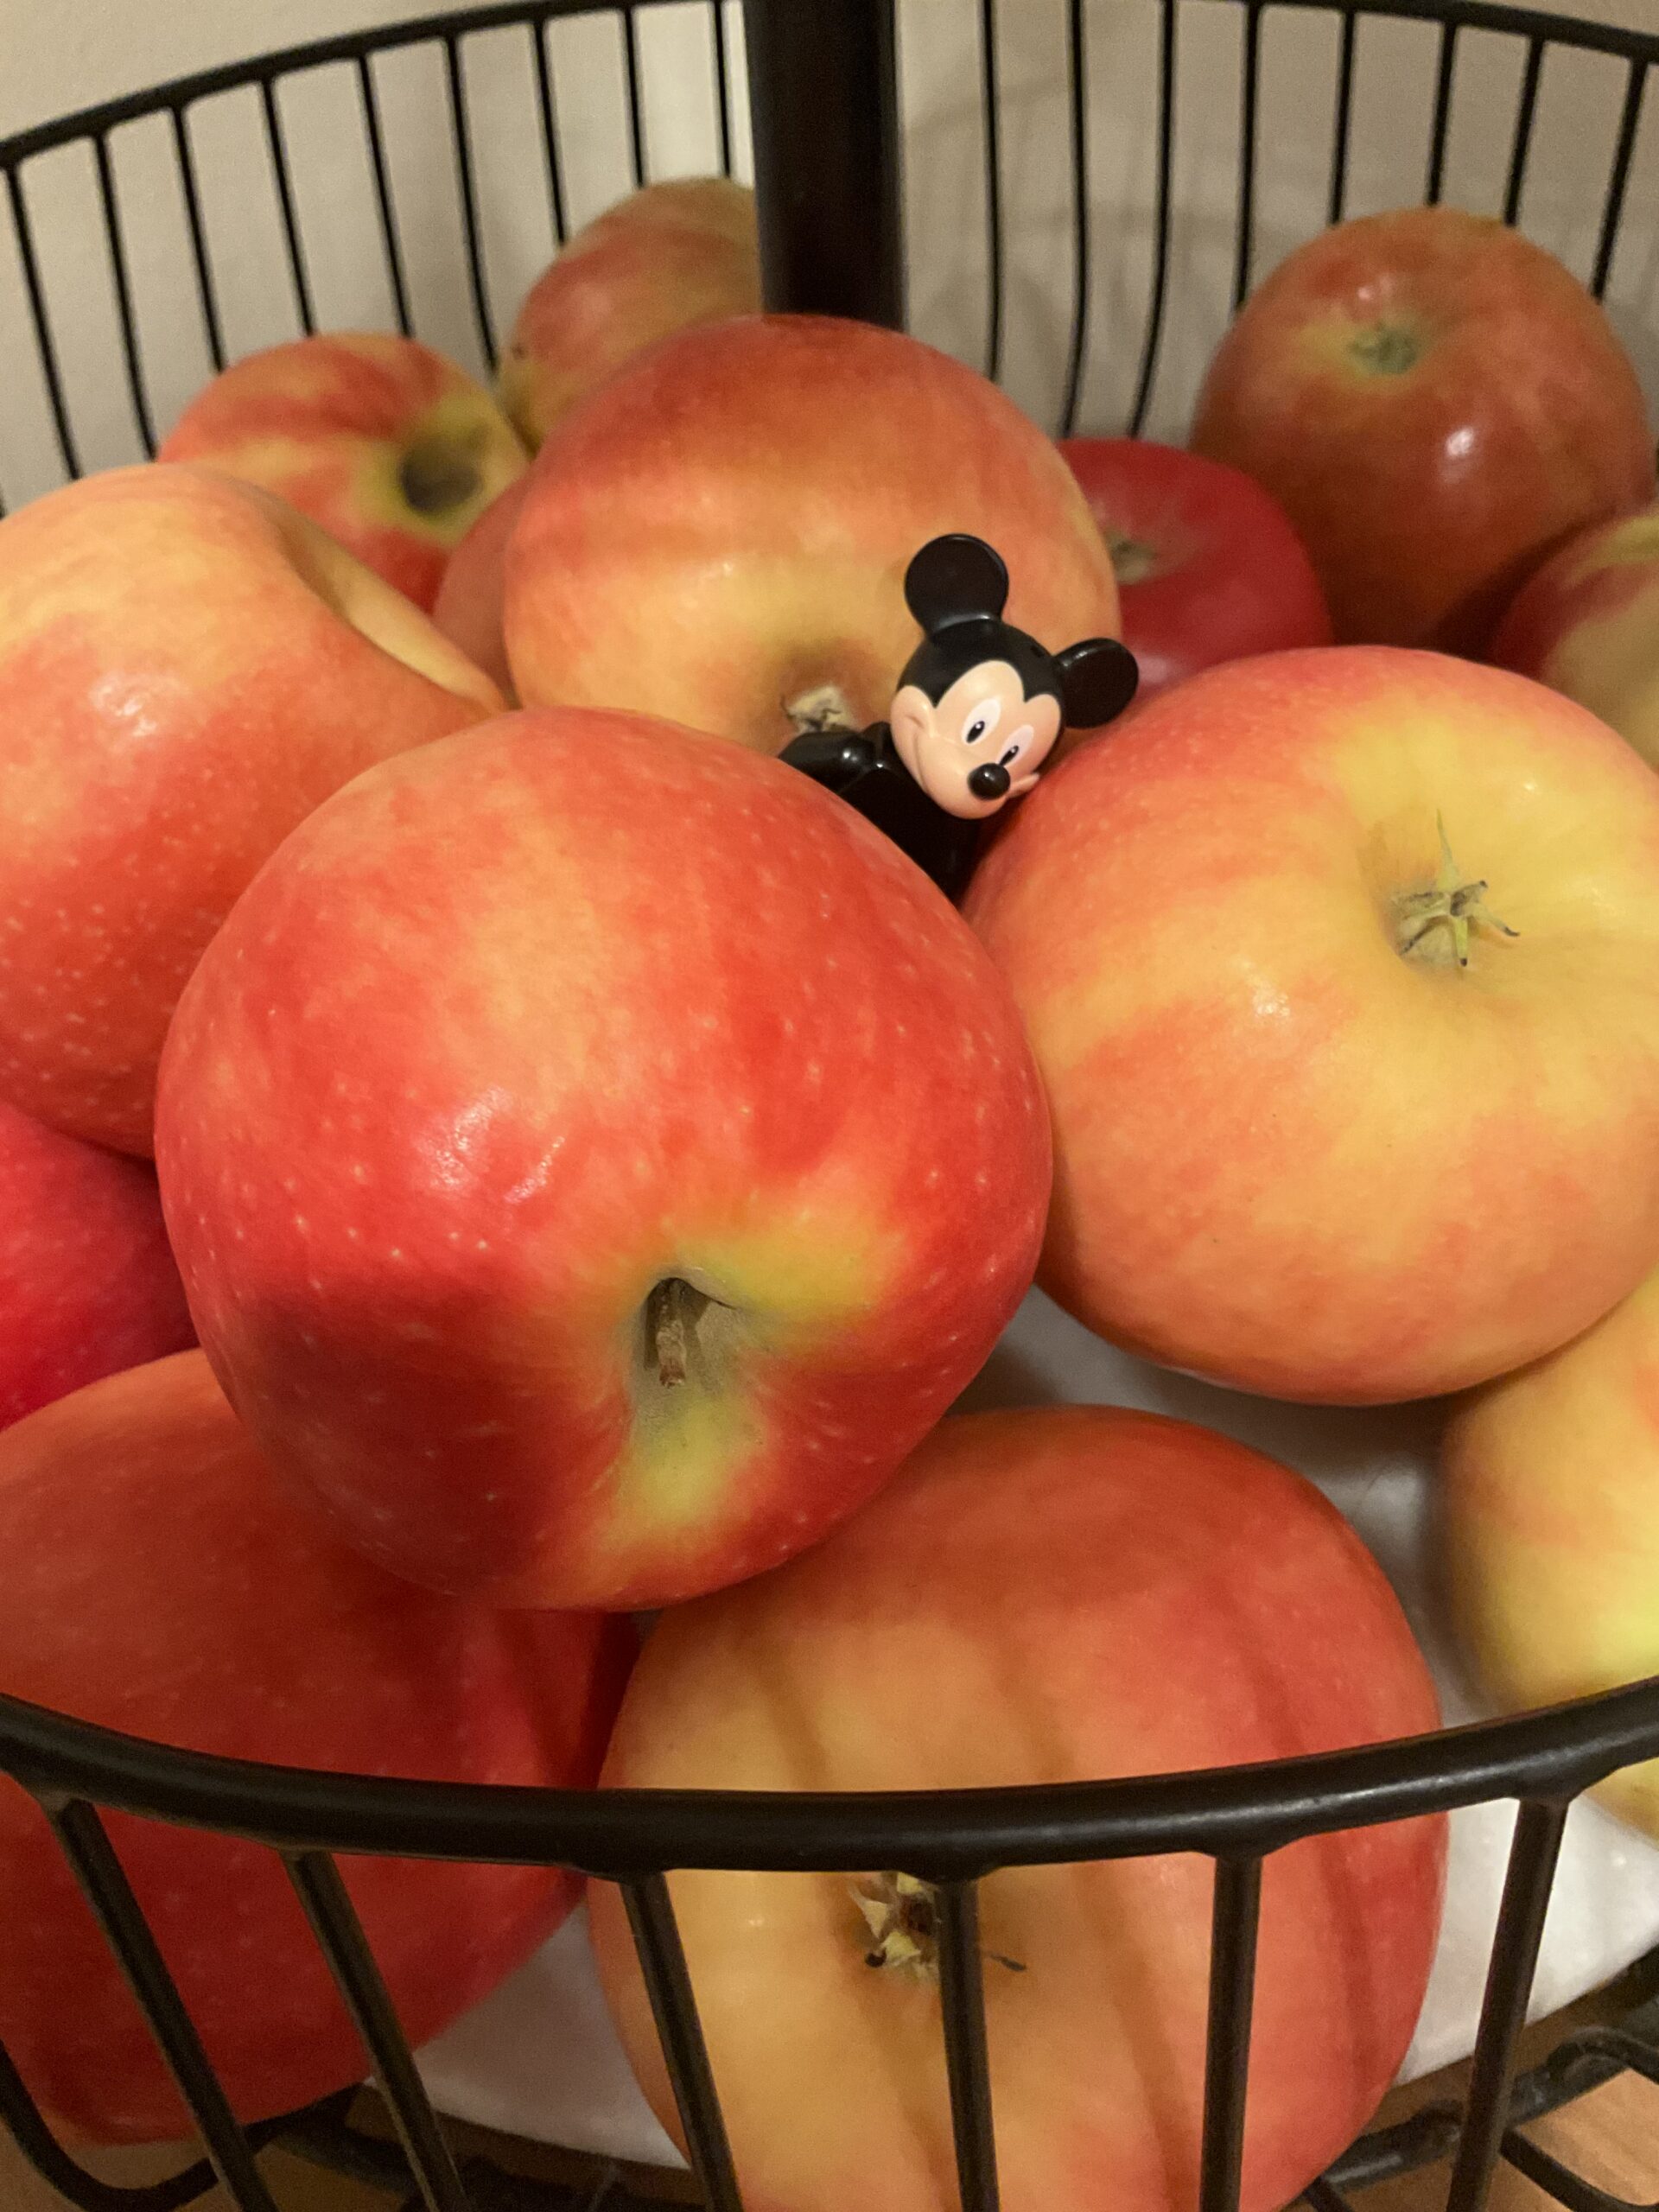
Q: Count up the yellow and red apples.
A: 14